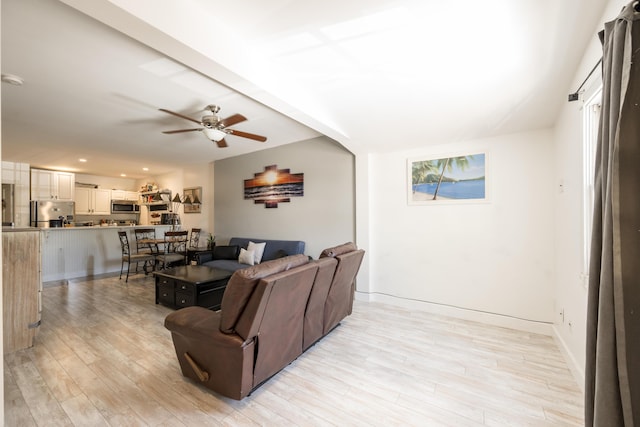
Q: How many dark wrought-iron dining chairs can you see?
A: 4